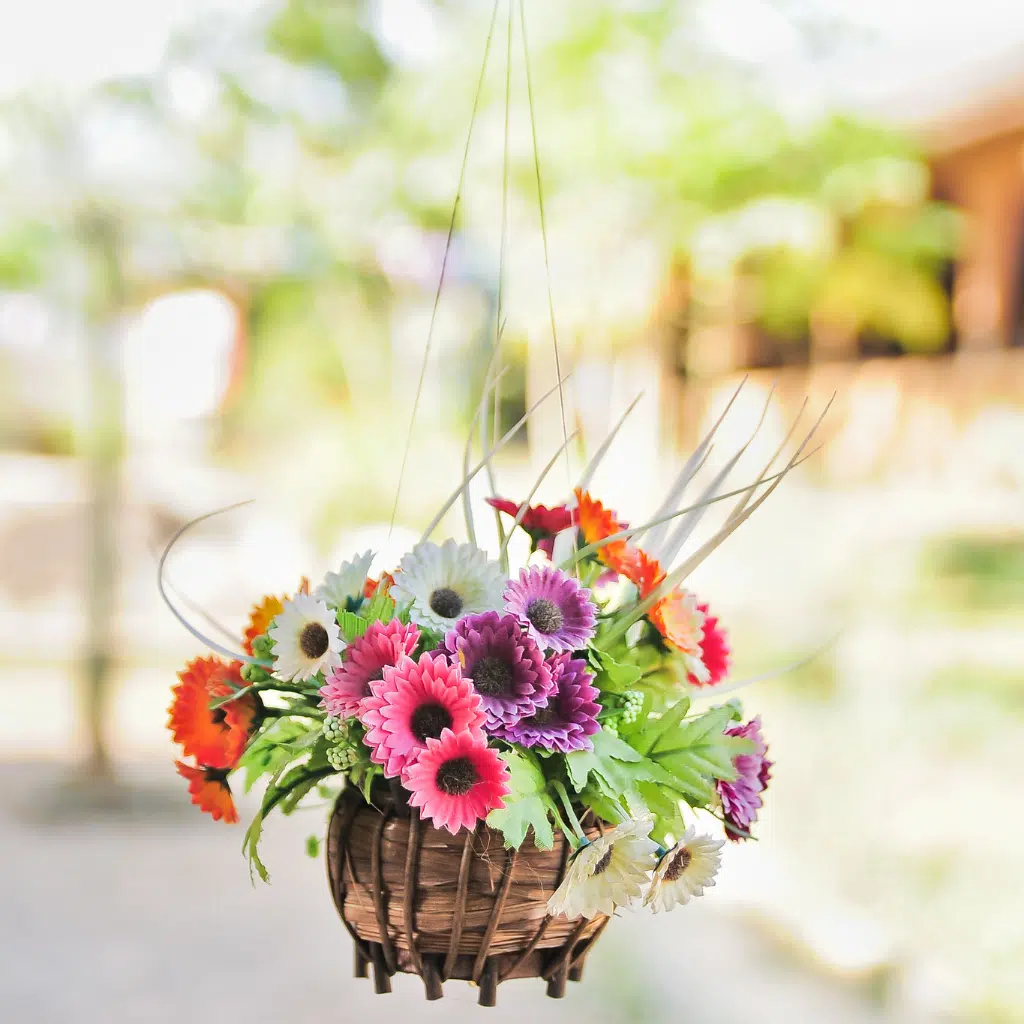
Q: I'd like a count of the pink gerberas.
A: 3